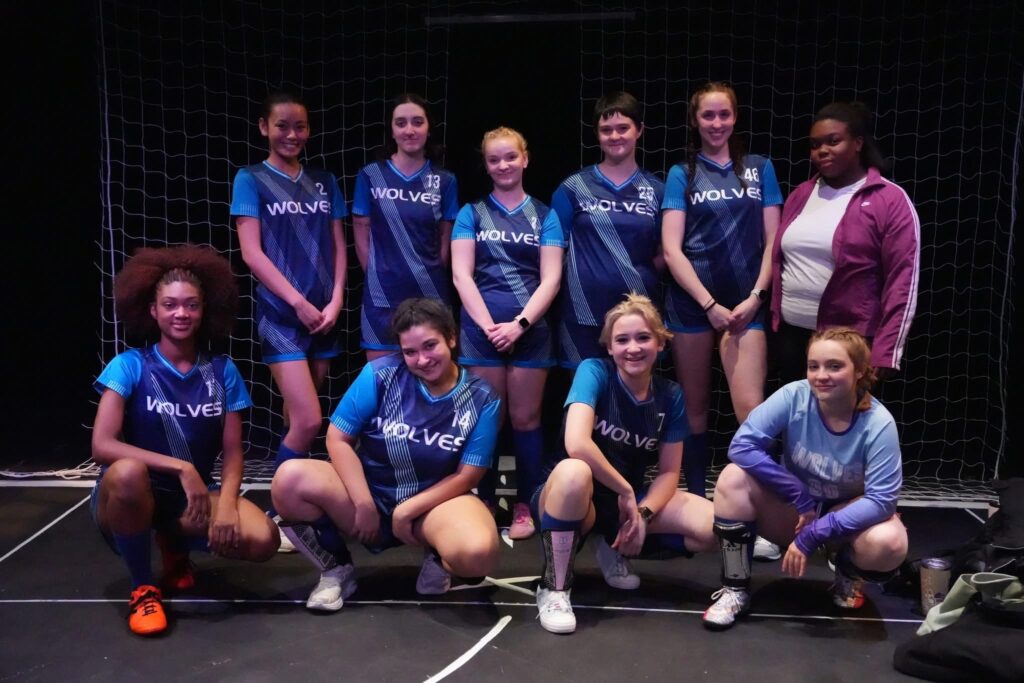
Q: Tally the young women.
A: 10